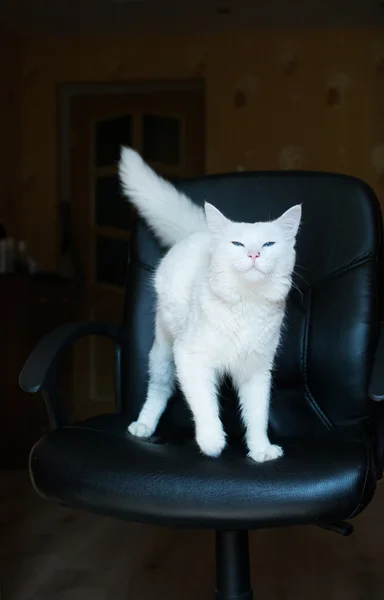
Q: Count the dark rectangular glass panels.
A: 4